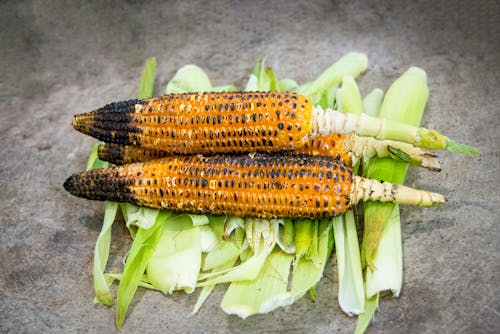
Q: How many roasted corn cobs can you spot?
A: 3